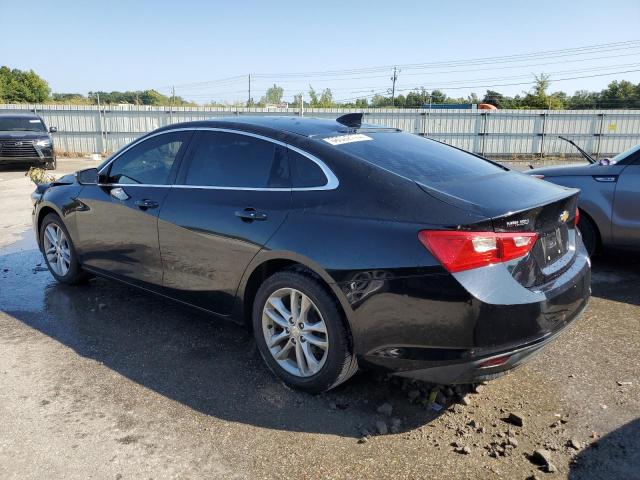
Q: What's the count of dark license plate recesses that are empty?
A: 1